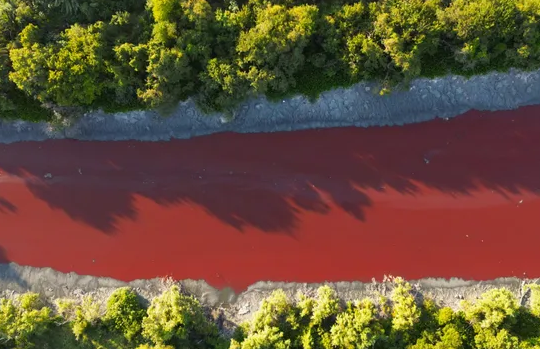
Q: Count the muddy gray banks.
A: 2